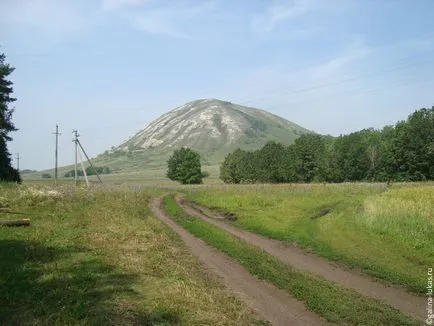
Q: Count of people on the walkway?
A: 0